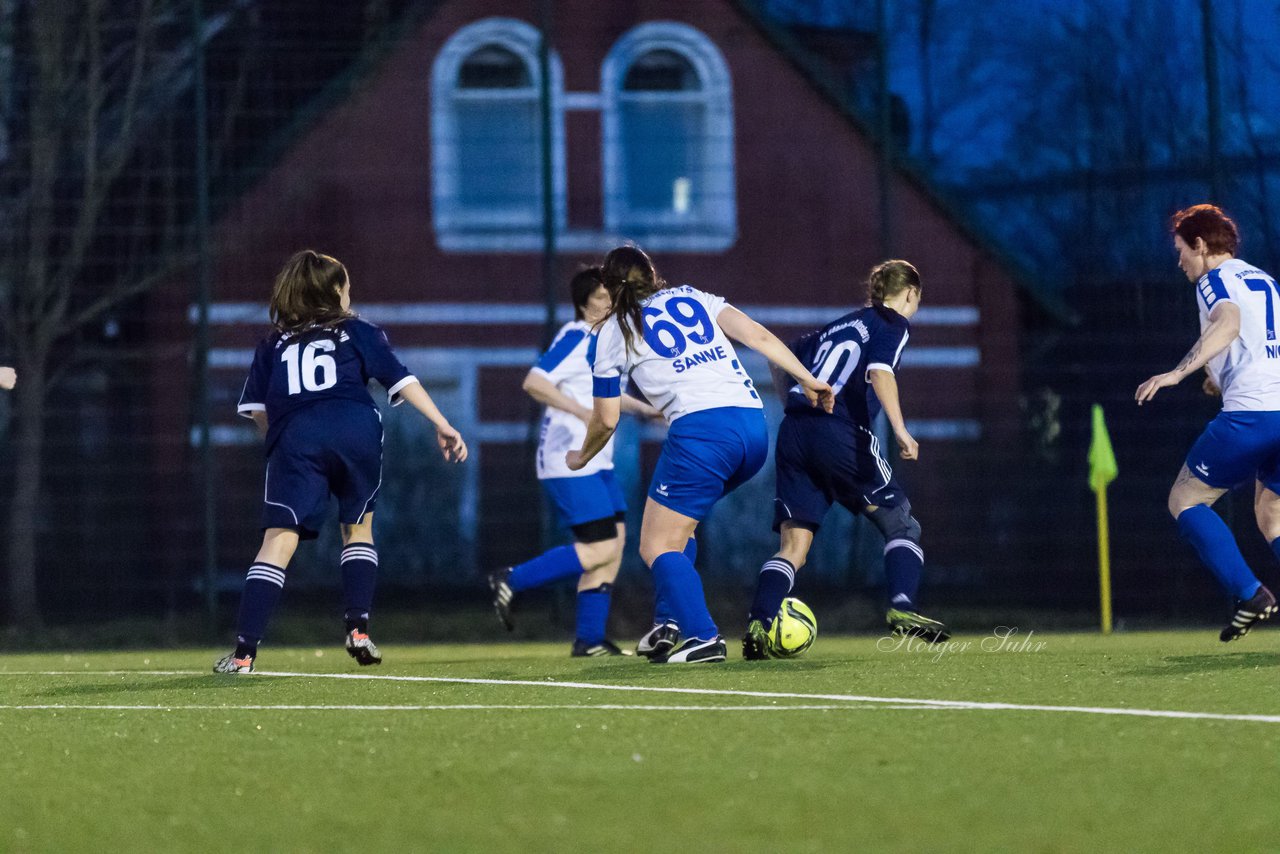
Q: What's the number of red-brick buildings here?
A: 1